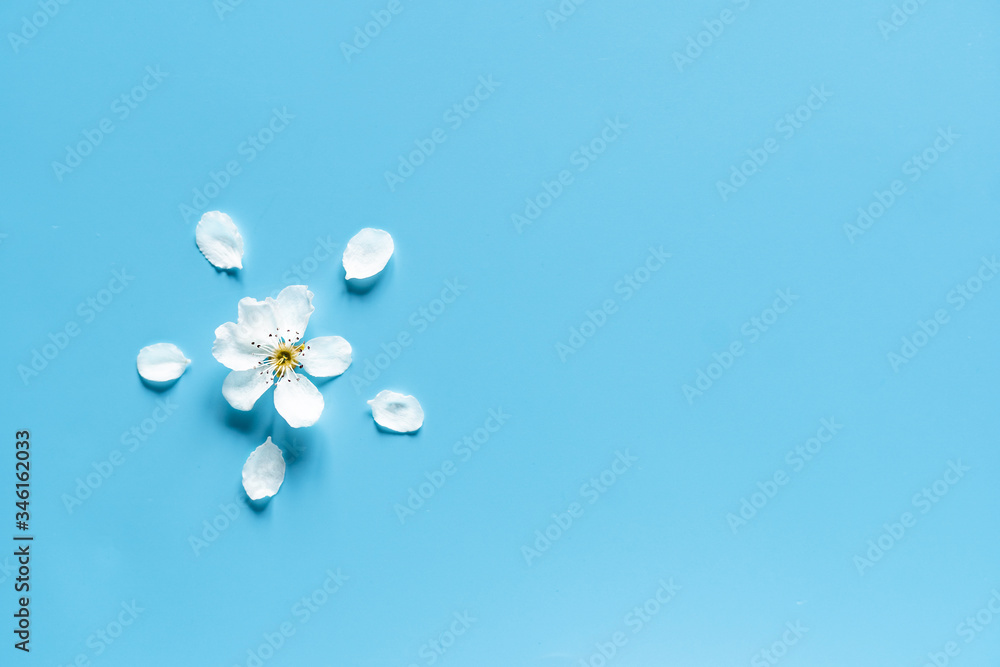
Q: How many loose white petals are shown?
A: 5